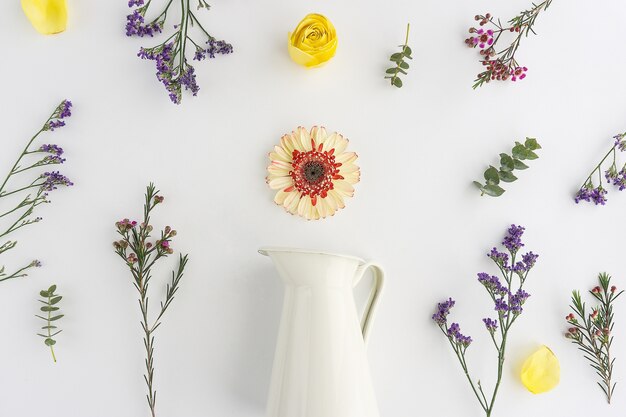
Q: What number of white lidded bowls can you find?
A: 0